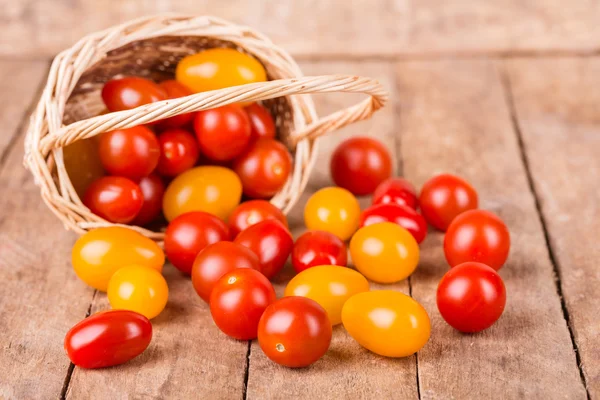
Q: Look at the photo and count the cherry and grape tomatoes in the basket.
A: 12